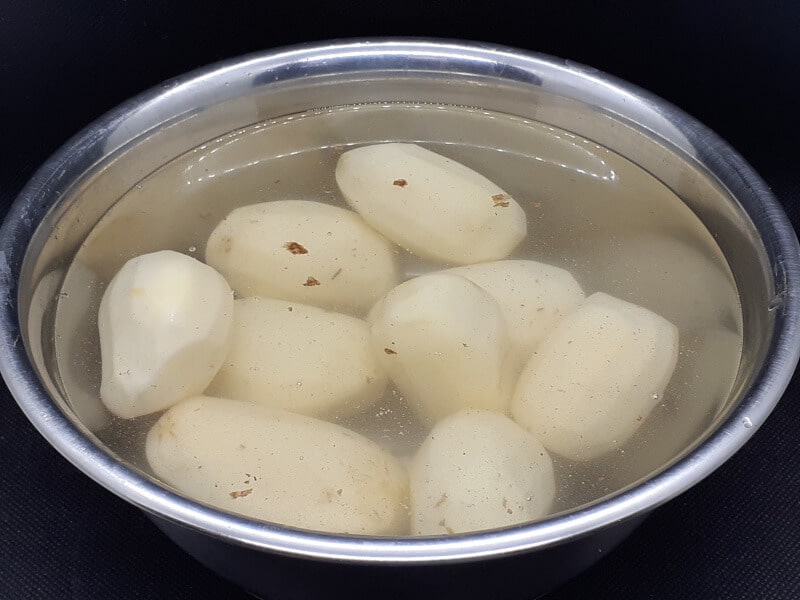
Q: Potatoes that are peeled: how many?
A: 9